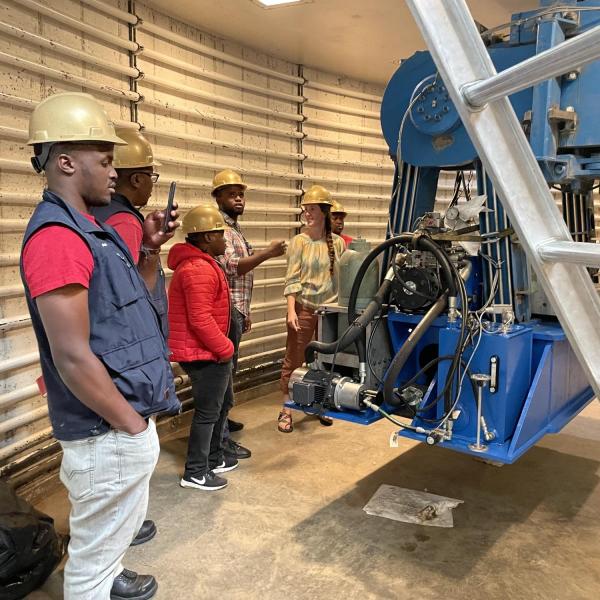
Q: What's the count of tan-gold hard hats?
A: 6